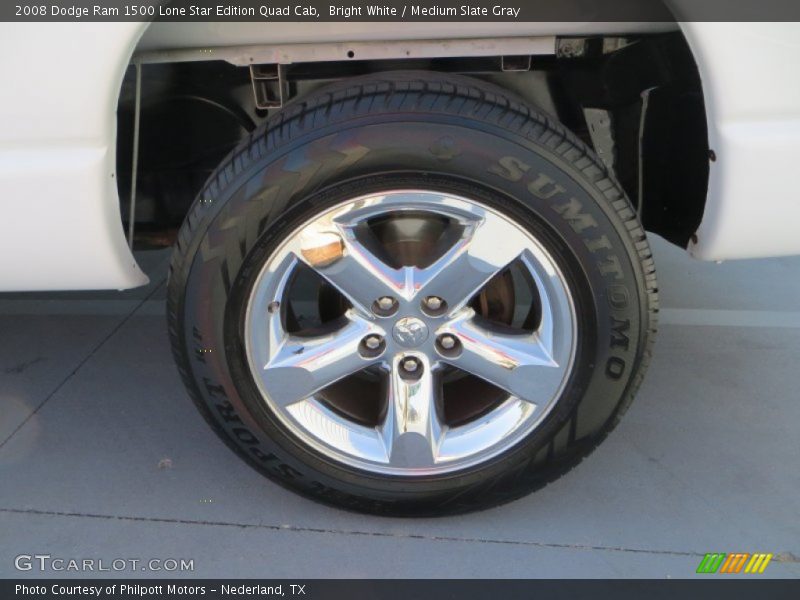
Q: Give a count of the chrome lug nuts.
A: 5